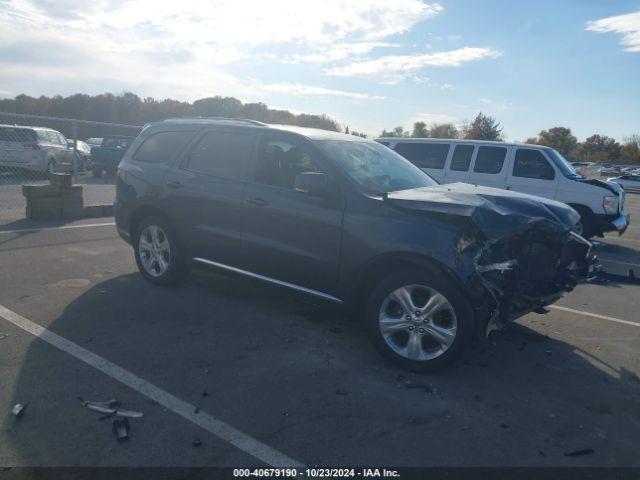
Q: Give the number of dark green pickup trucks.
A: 1